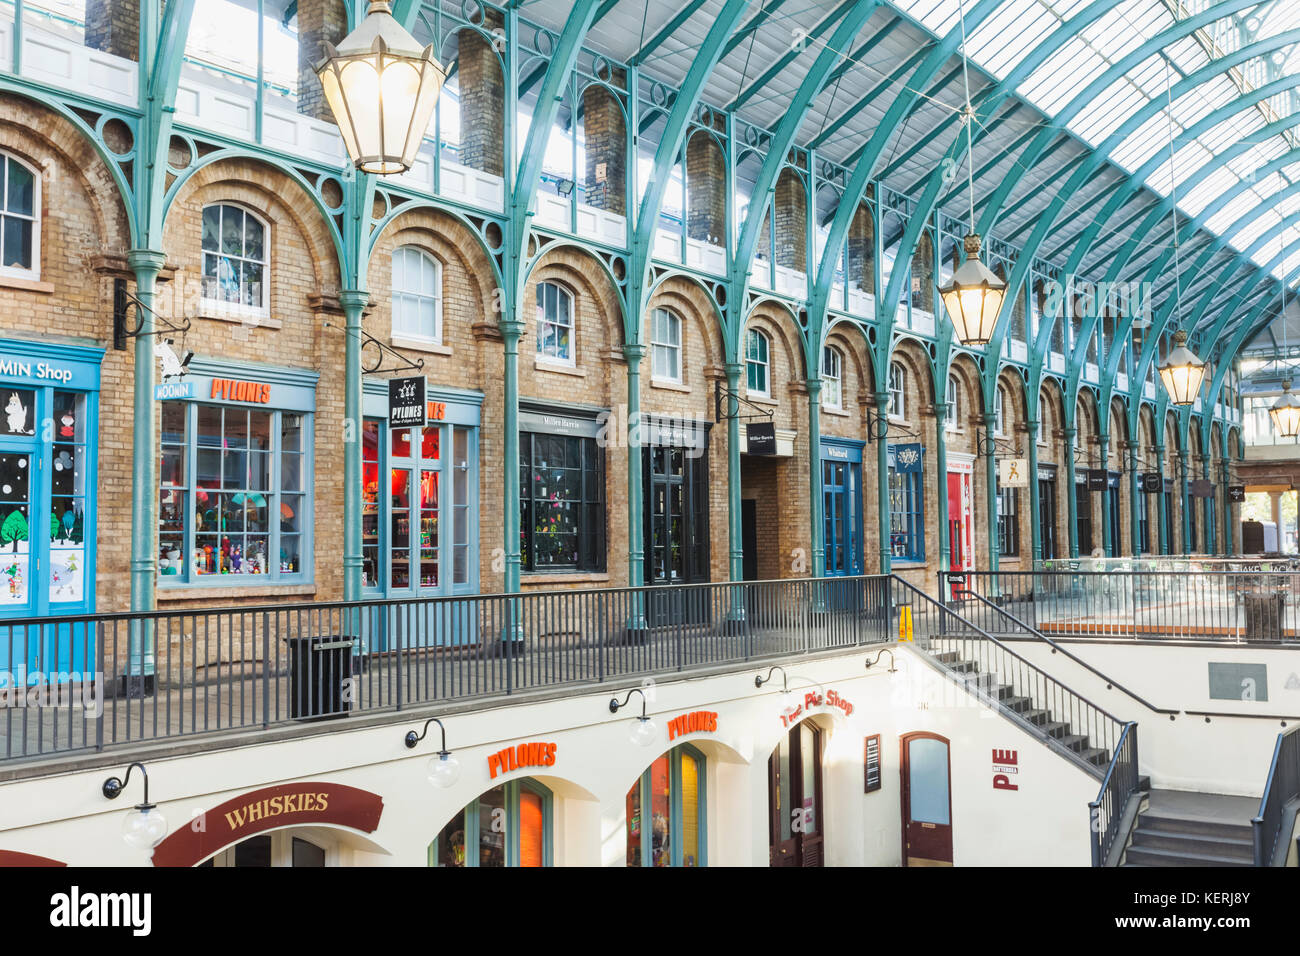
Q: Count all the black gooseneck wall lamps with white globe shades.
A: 5